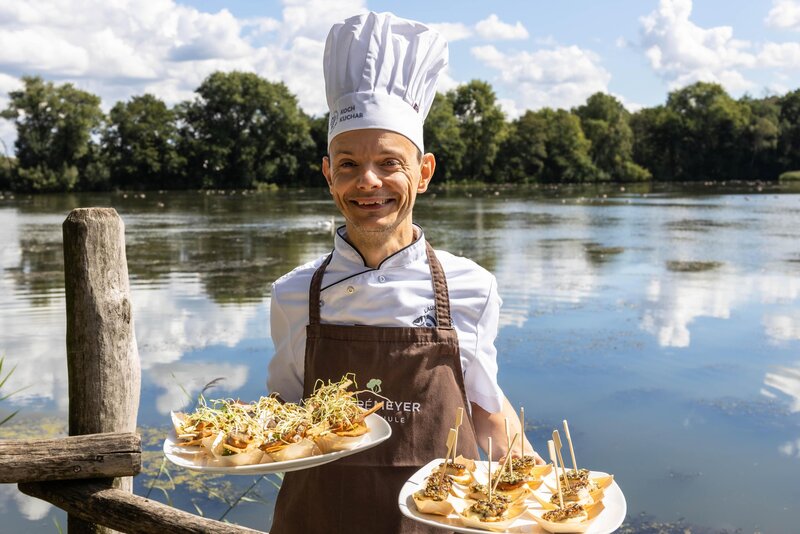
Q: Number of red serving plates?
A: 0